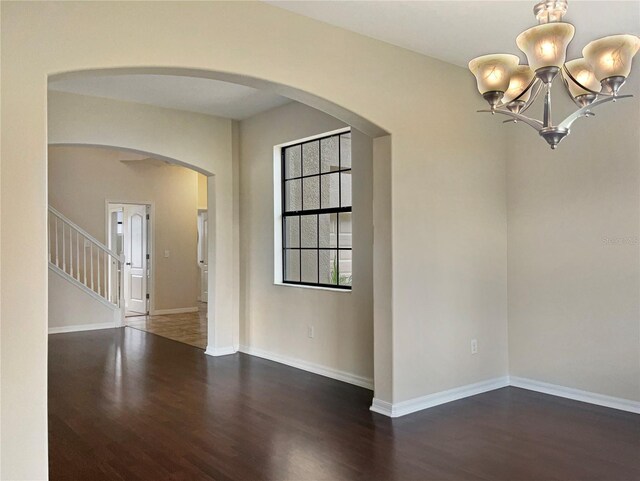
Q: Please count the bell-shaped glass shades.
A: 5